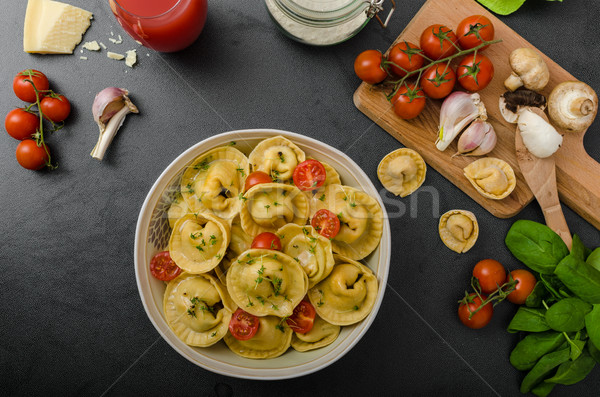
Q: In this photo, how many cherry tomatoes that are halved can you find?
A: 5